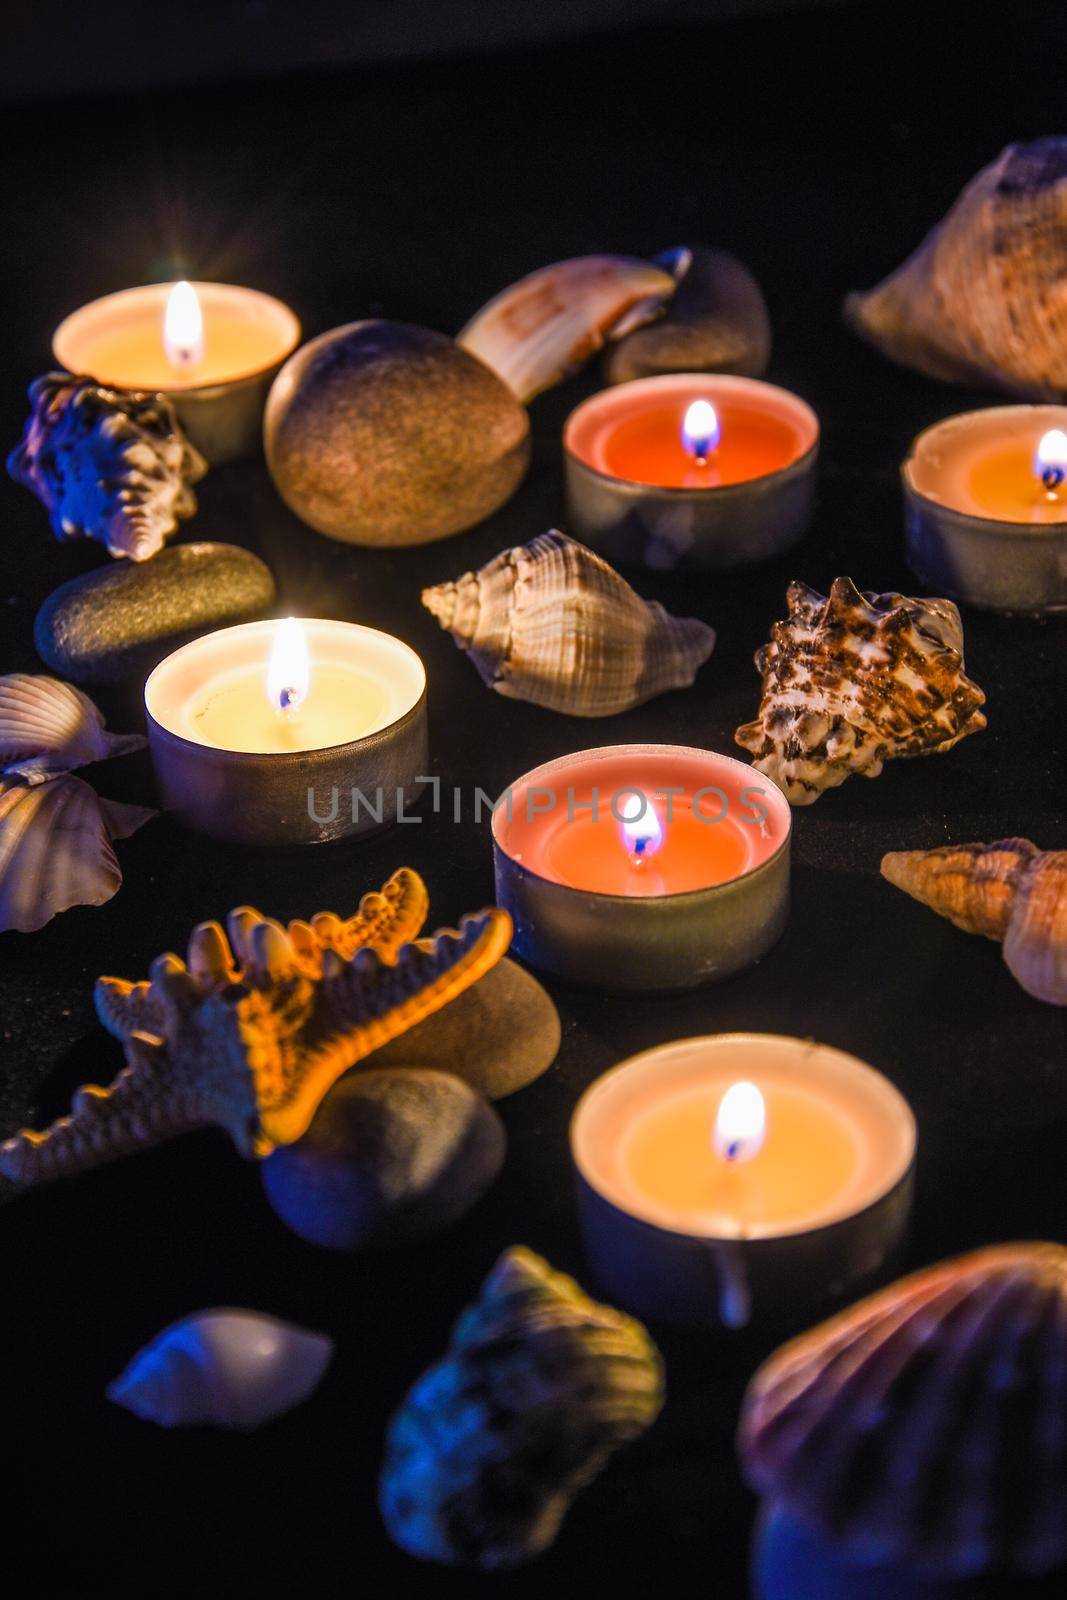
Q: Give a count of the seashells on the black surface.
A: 11